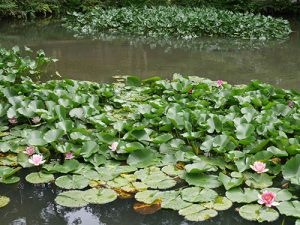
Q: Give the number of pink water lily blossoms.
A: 11